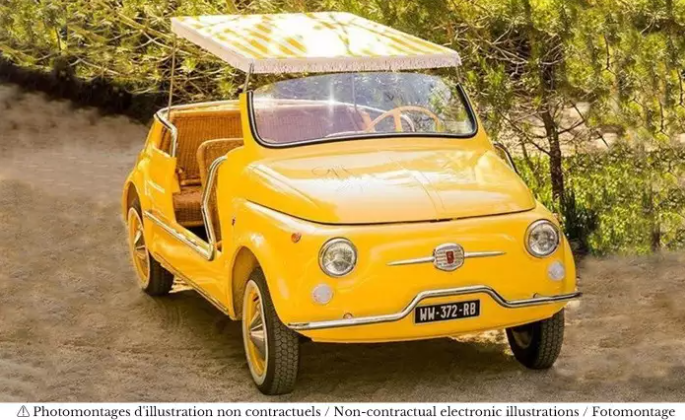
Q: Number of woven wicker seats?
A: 2